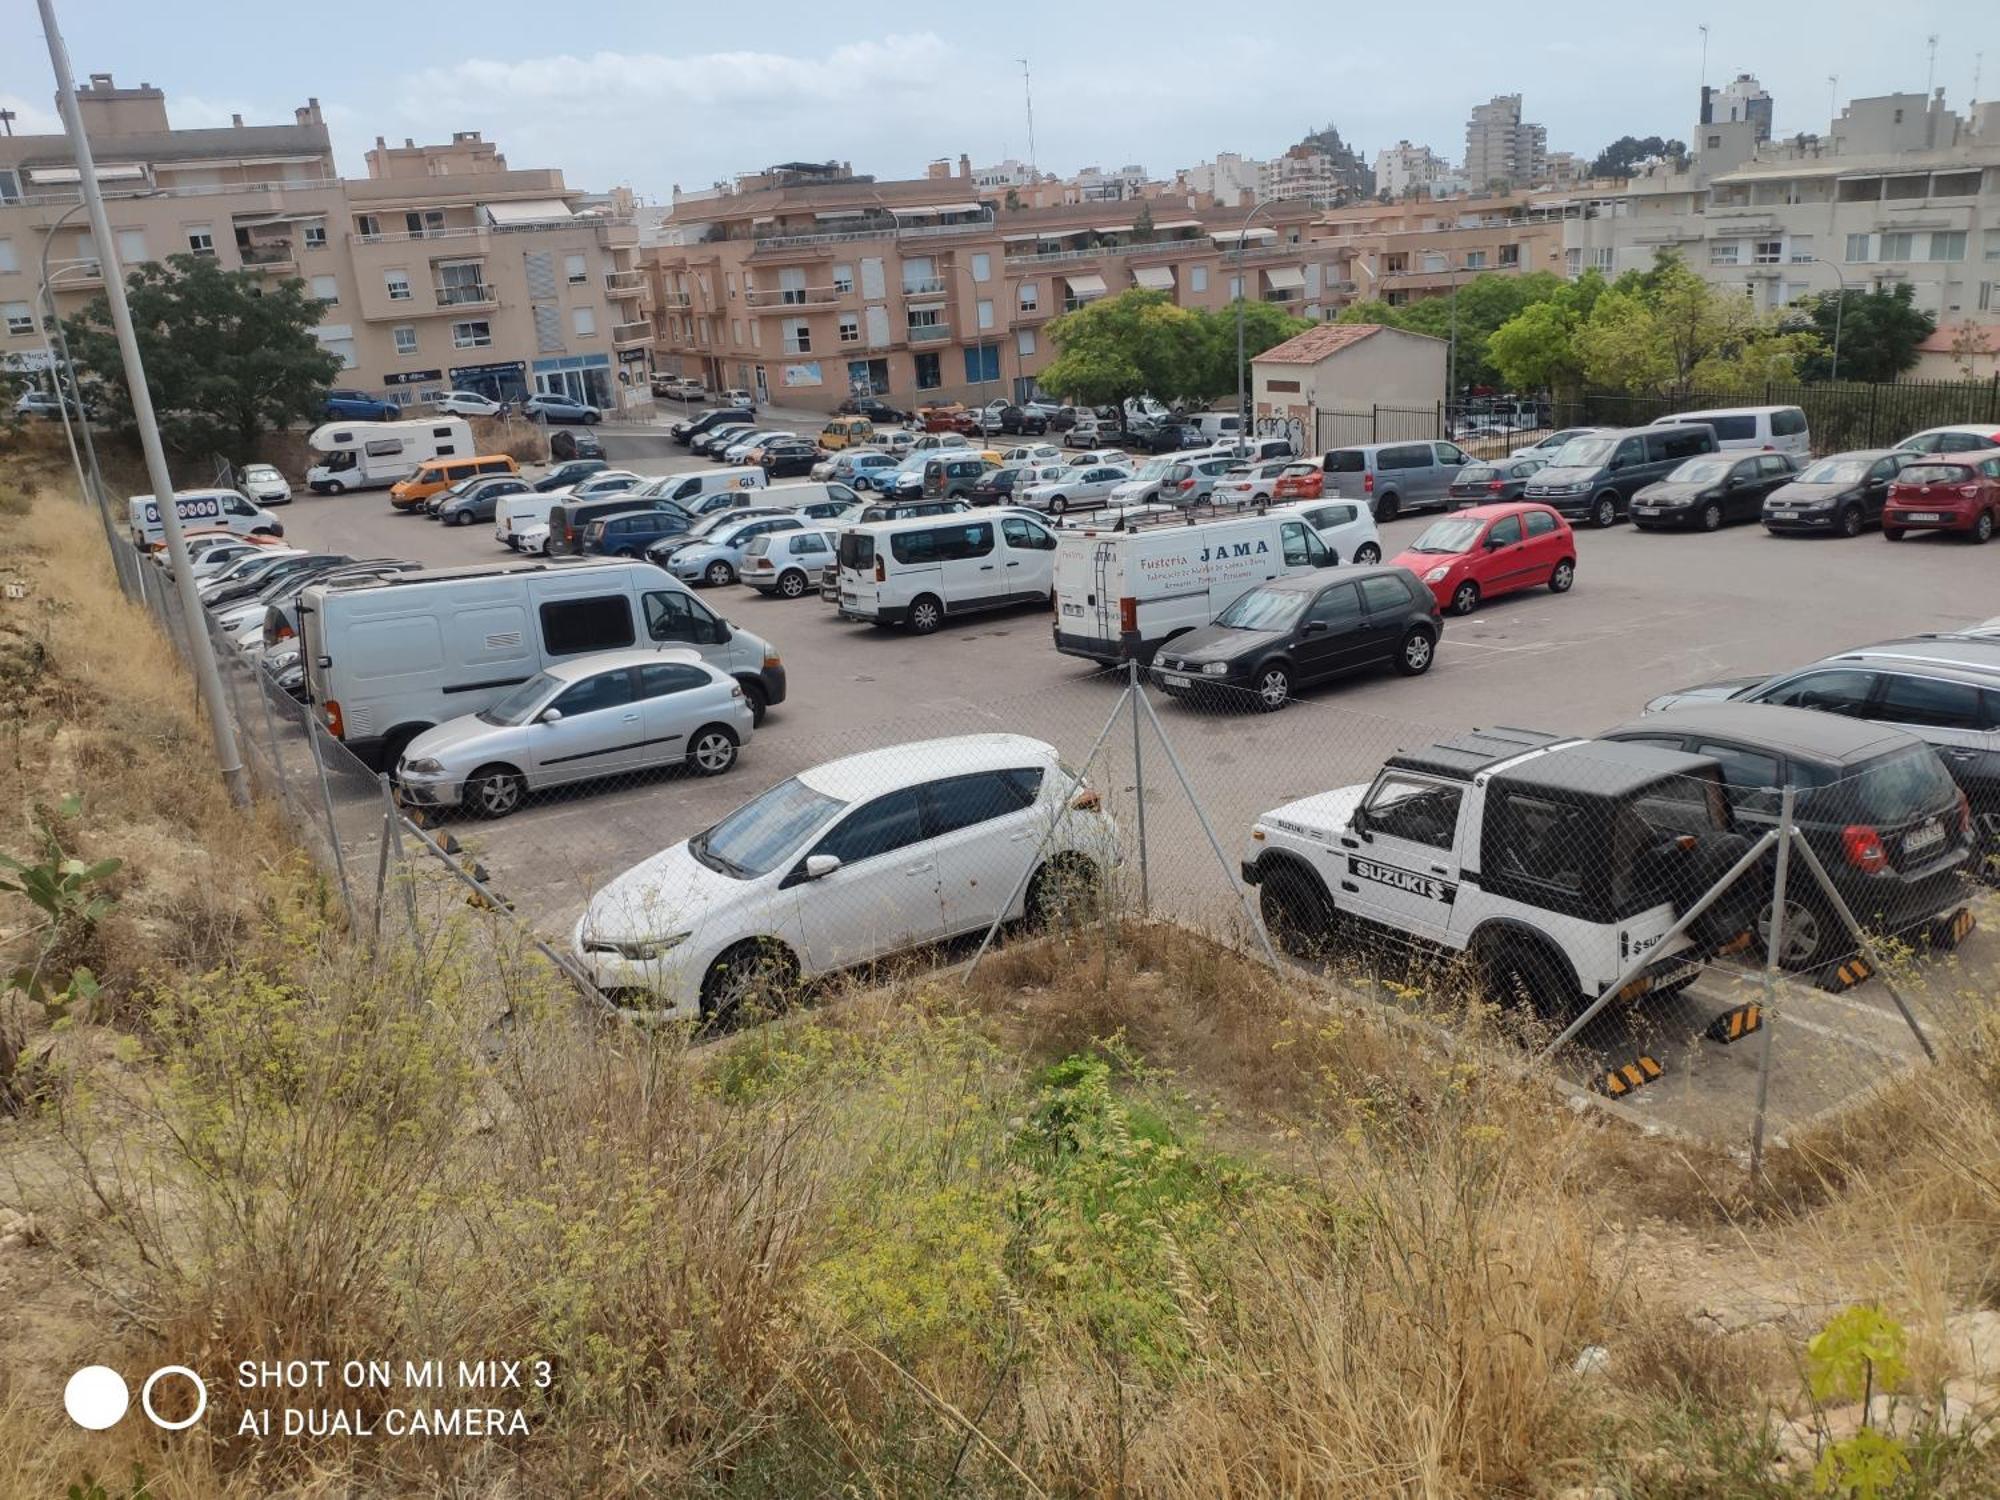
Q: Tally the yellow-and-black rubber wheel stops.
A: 9